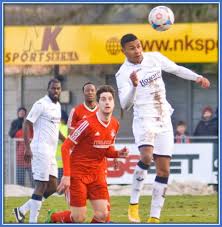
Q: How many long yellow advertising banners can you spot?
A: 1